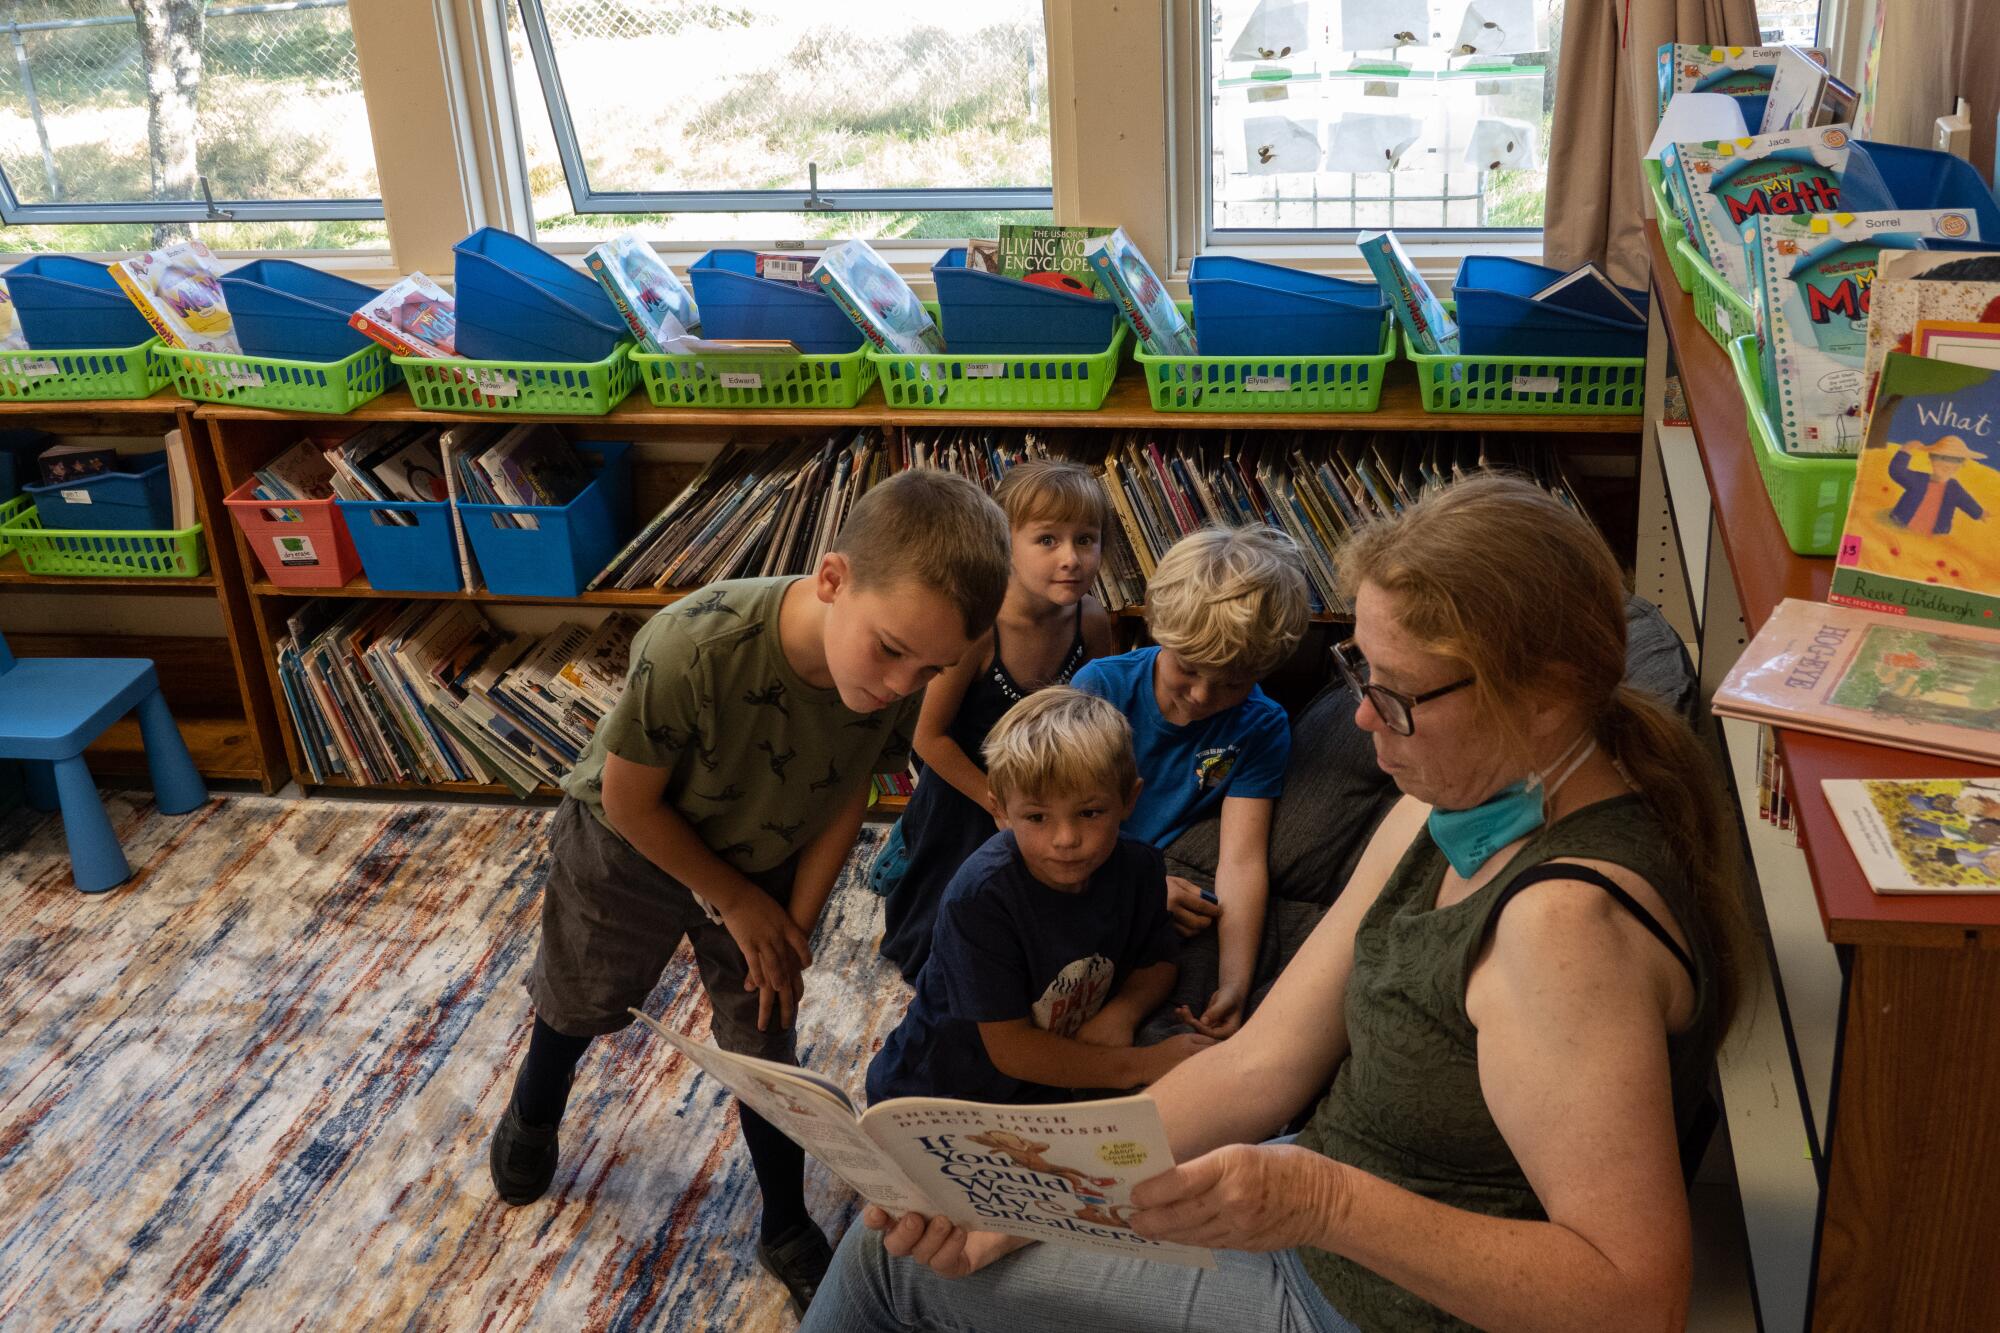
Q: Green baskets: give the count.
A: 12